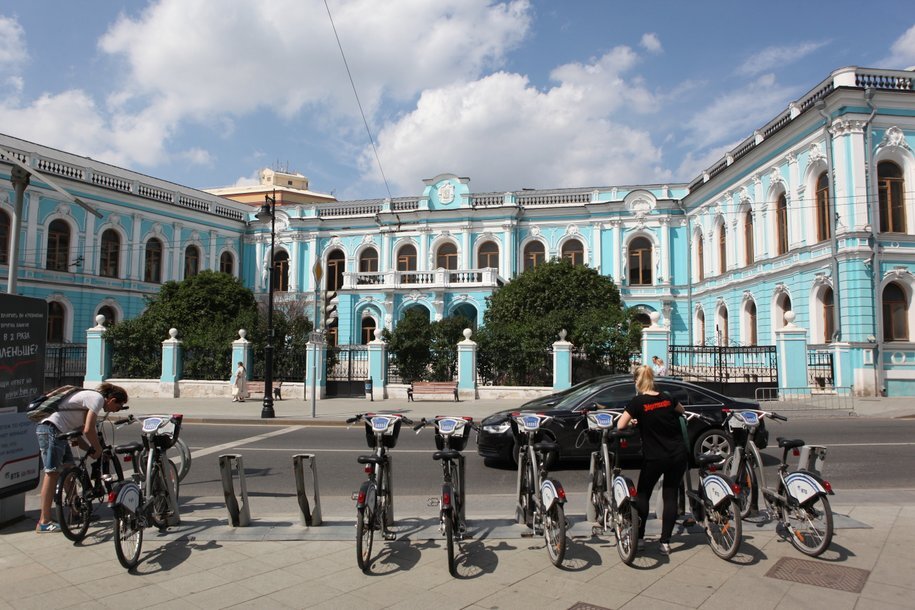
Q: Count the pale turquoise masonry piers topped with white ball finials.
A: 9